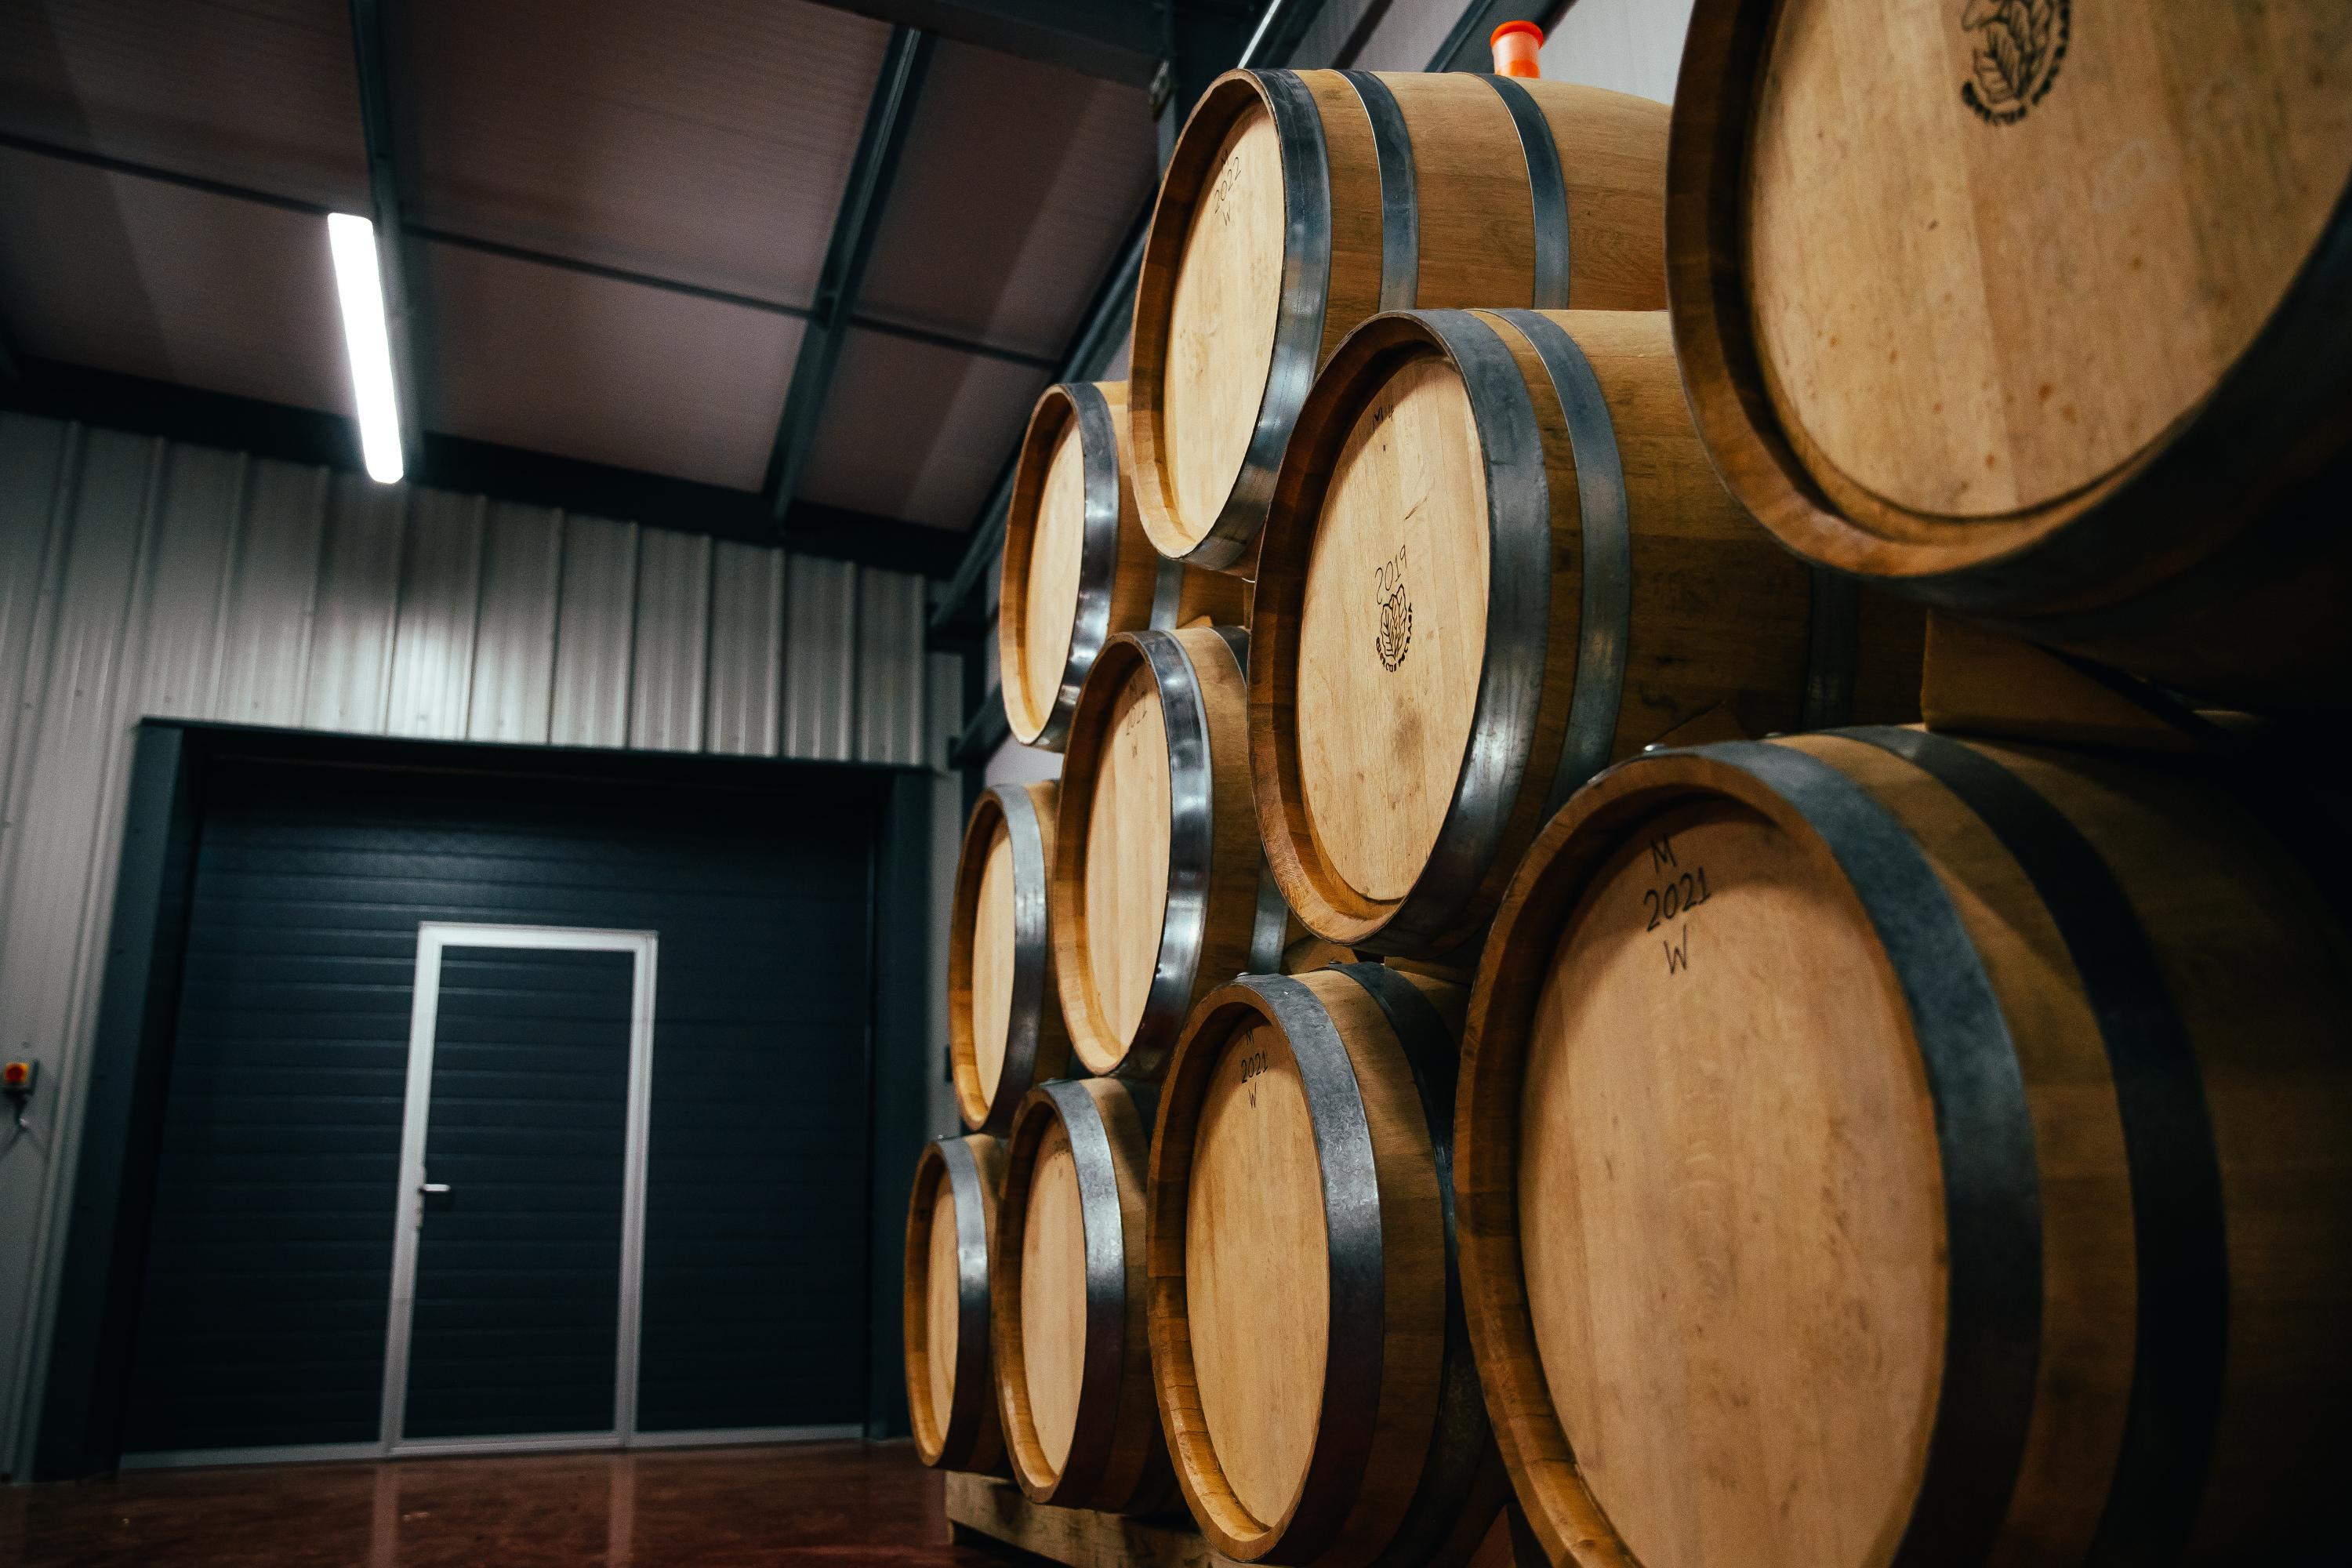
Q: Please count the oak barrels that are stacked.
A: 10